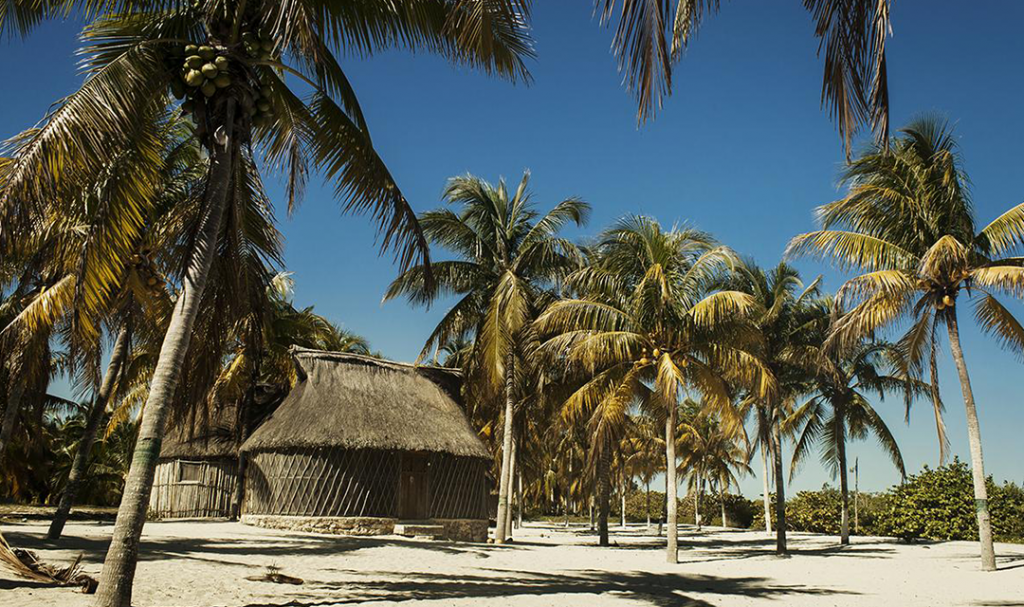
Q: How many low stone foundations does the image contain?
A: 1